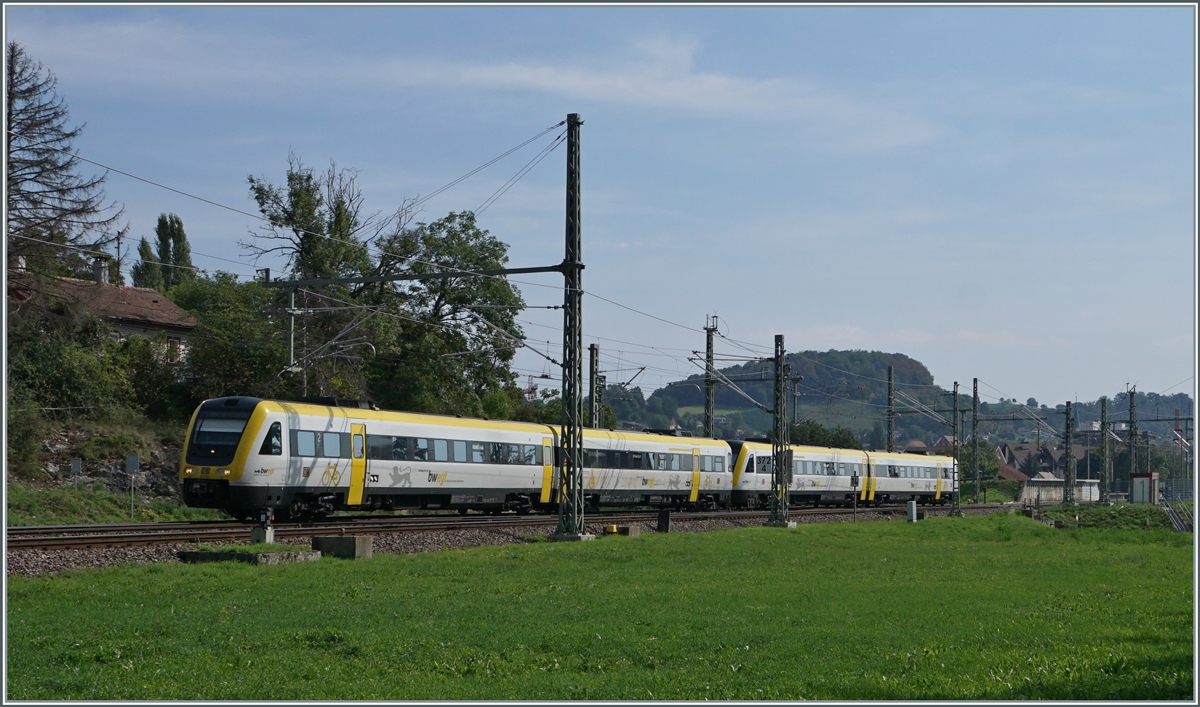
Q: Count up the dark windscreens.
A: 2